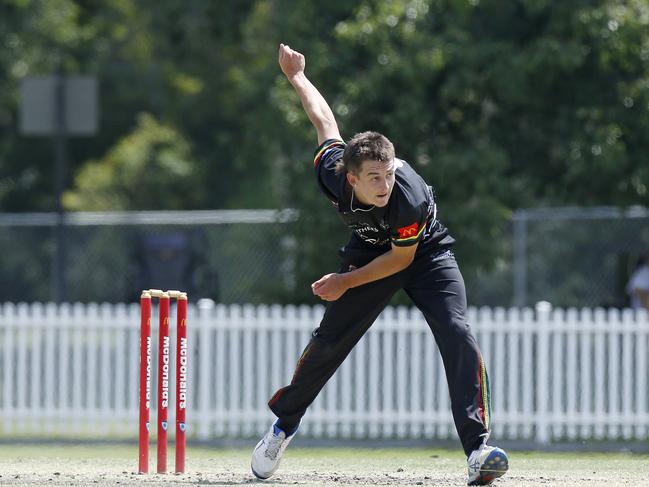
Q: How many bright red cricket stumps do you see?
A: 3